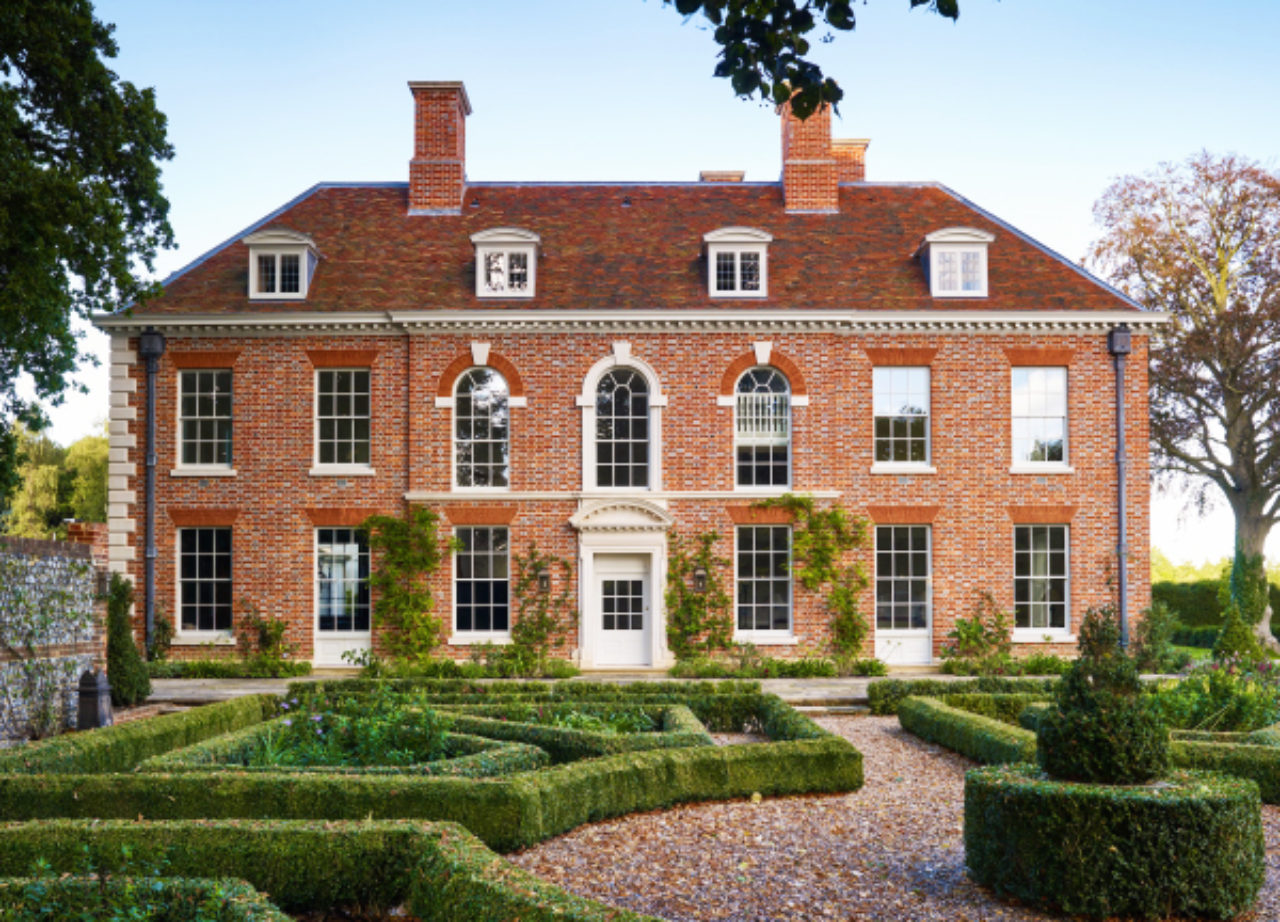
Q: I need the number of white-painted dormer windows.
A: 4